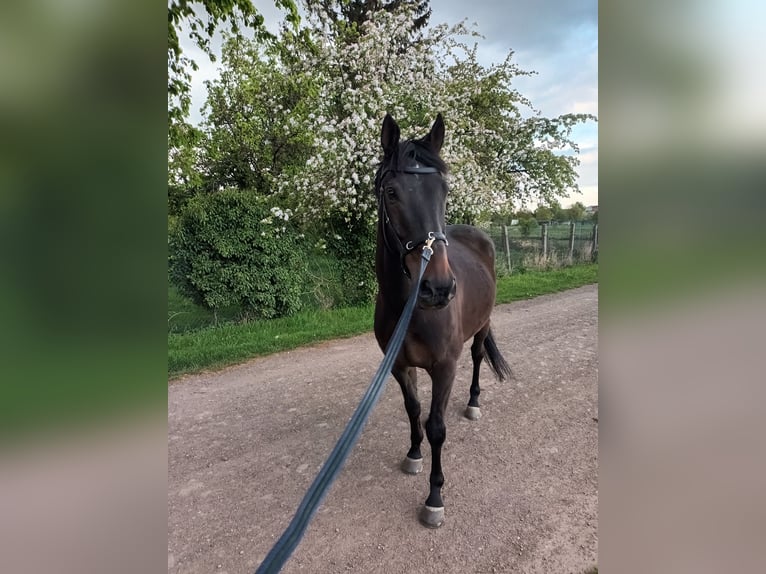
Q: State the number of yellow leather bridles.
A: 0